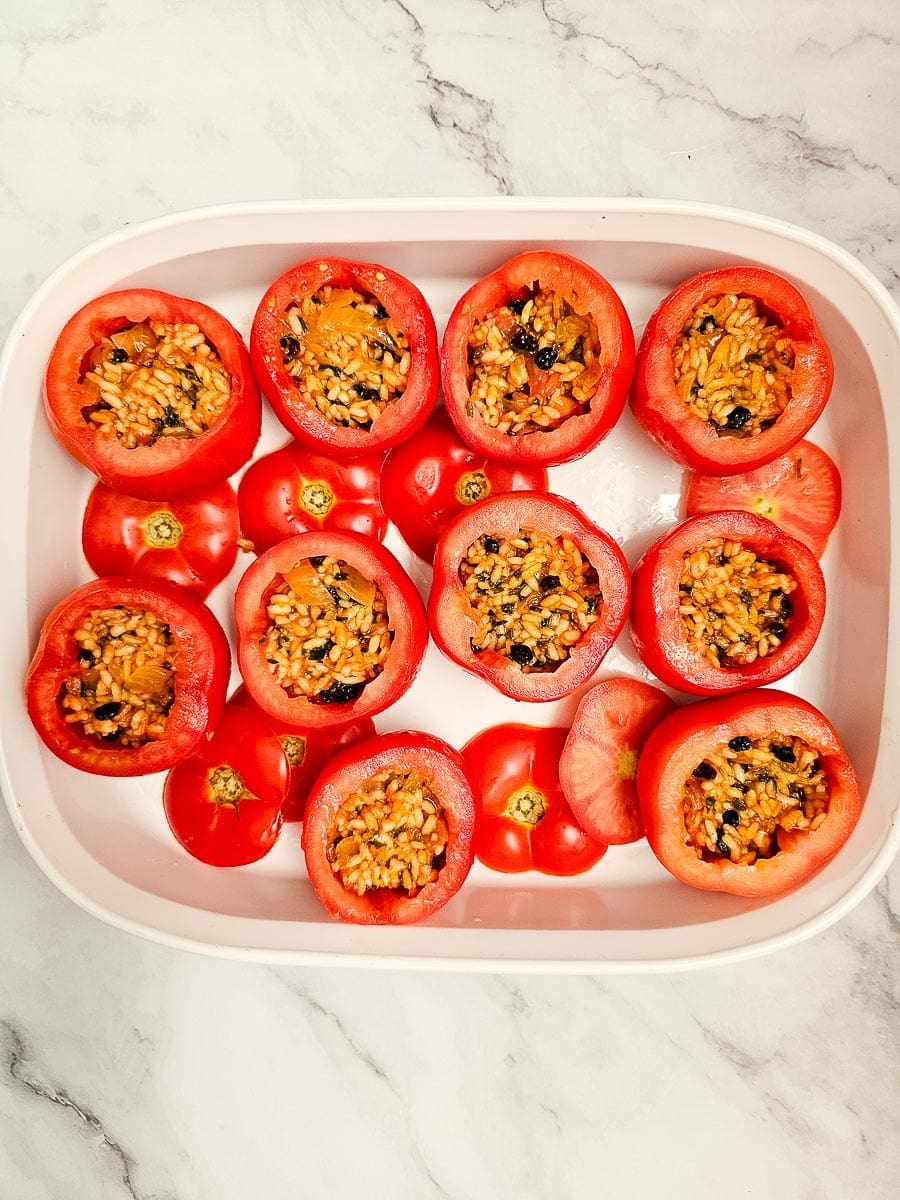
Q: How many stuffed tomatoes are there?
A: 10